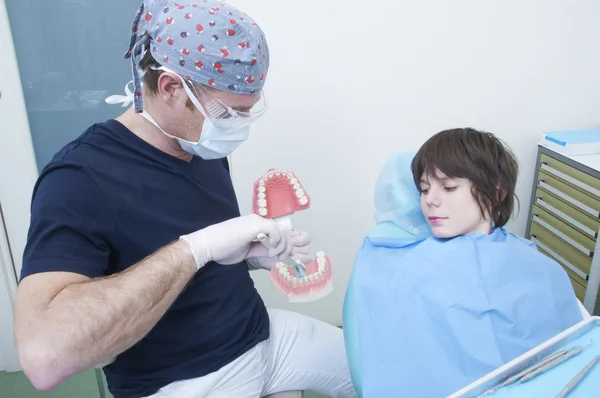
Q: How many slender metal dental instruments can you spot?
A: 3